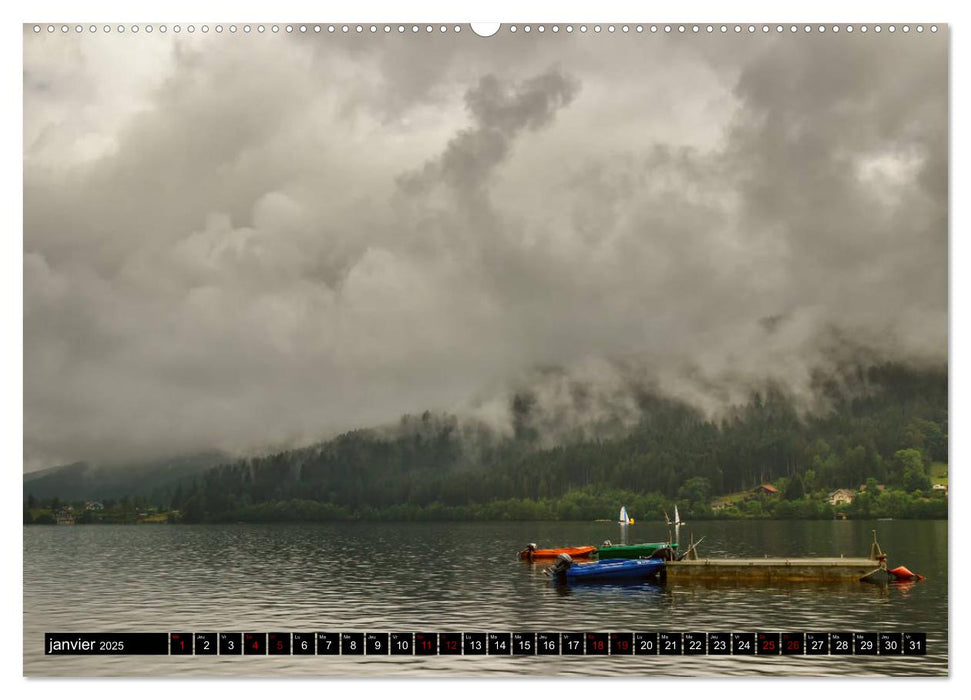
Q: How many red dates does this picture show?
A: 9